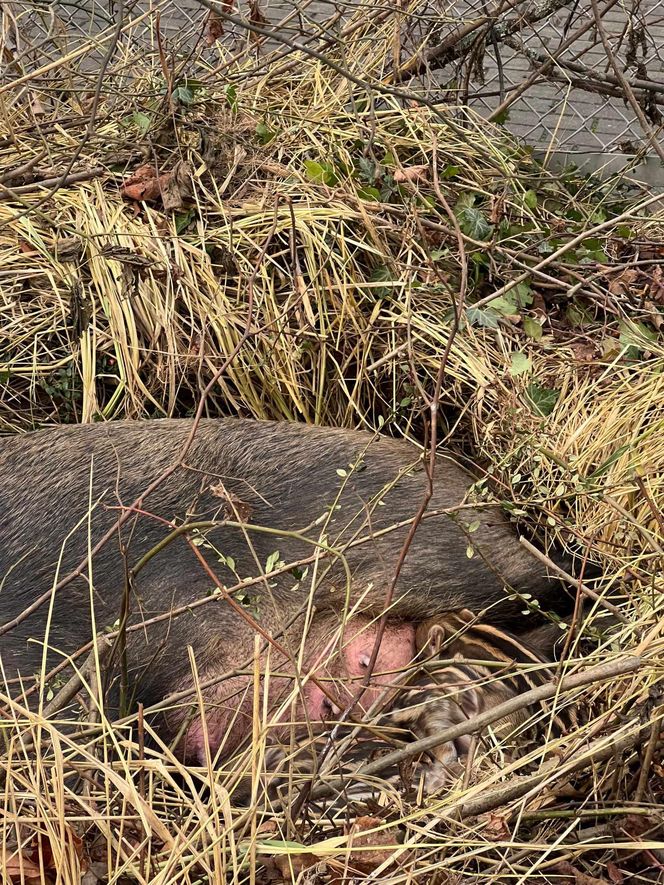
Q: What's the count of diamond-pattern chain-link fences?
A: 1